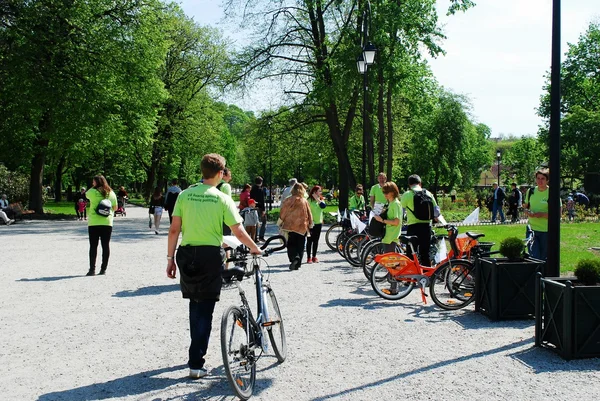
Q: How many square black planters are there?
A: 2